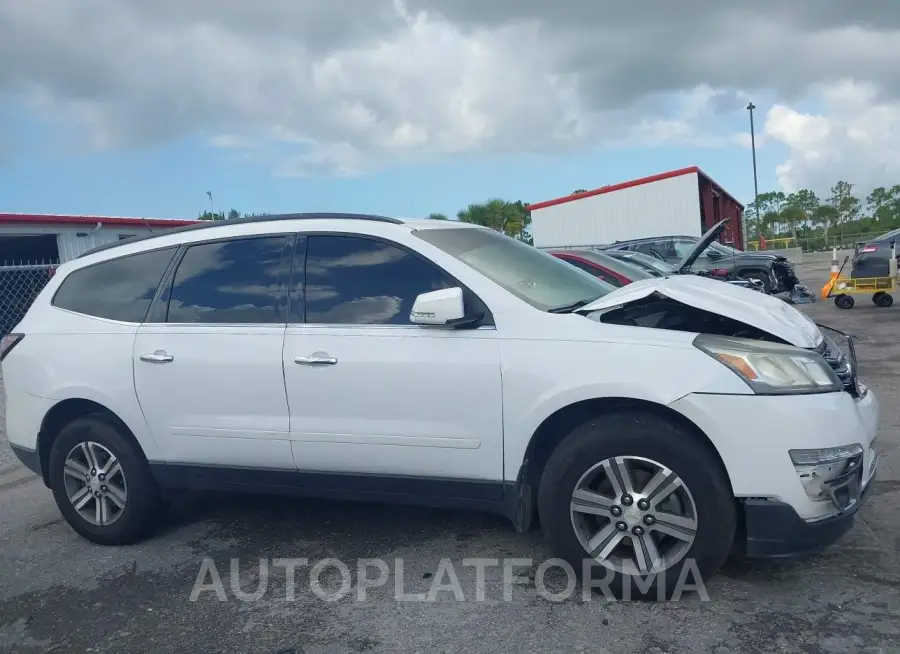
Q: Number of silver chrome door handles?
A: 2